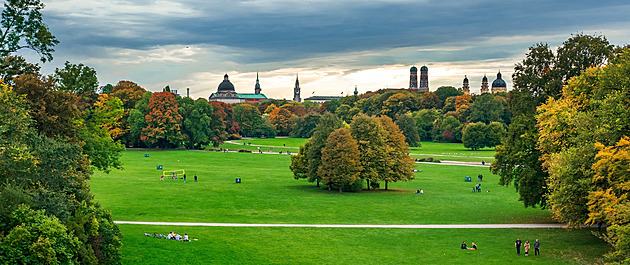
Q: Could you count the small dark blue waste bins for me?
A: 4